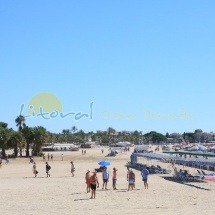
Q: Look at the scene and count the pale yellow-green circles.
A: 1